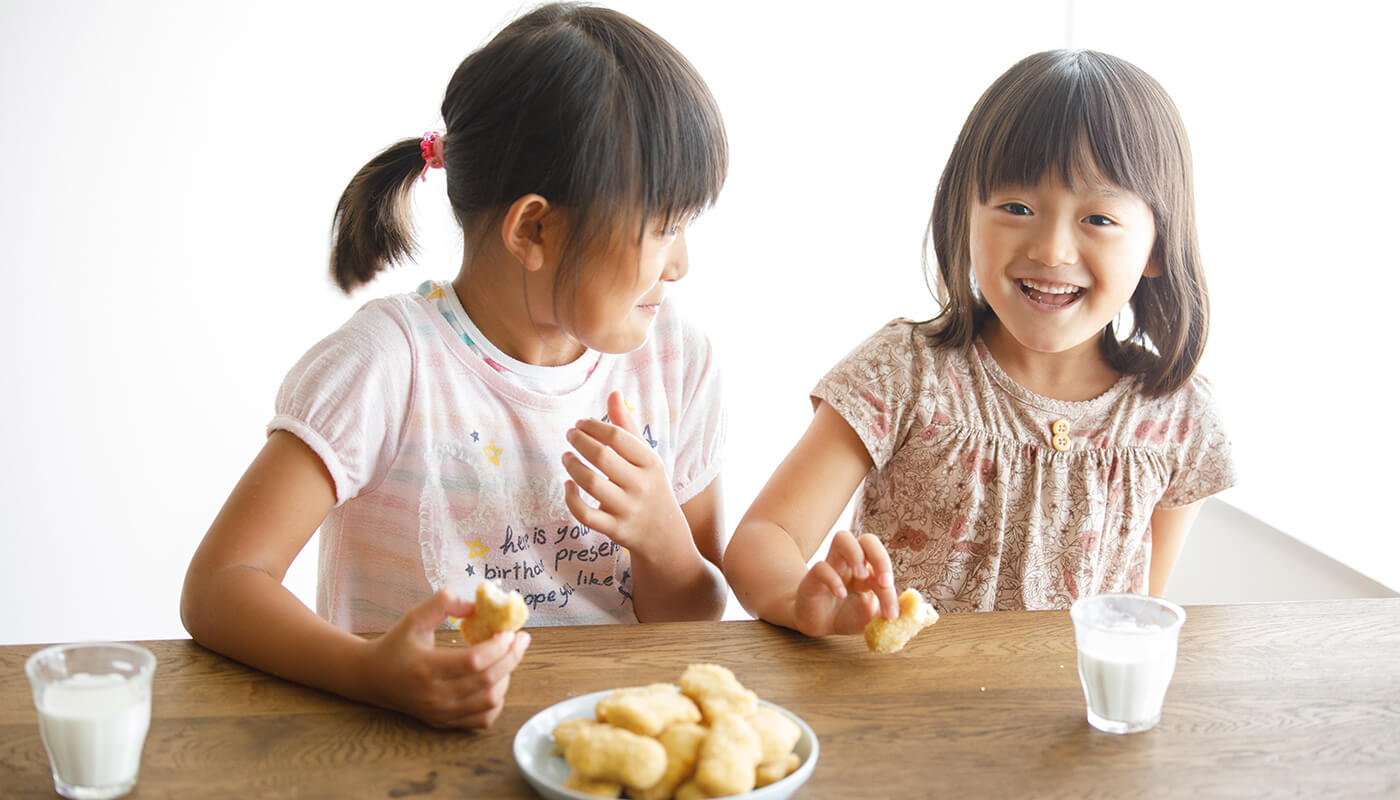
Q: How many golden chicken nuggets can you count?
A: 12